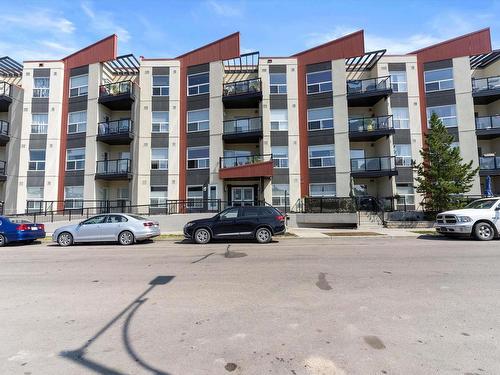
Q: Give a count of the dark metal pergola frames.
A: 5